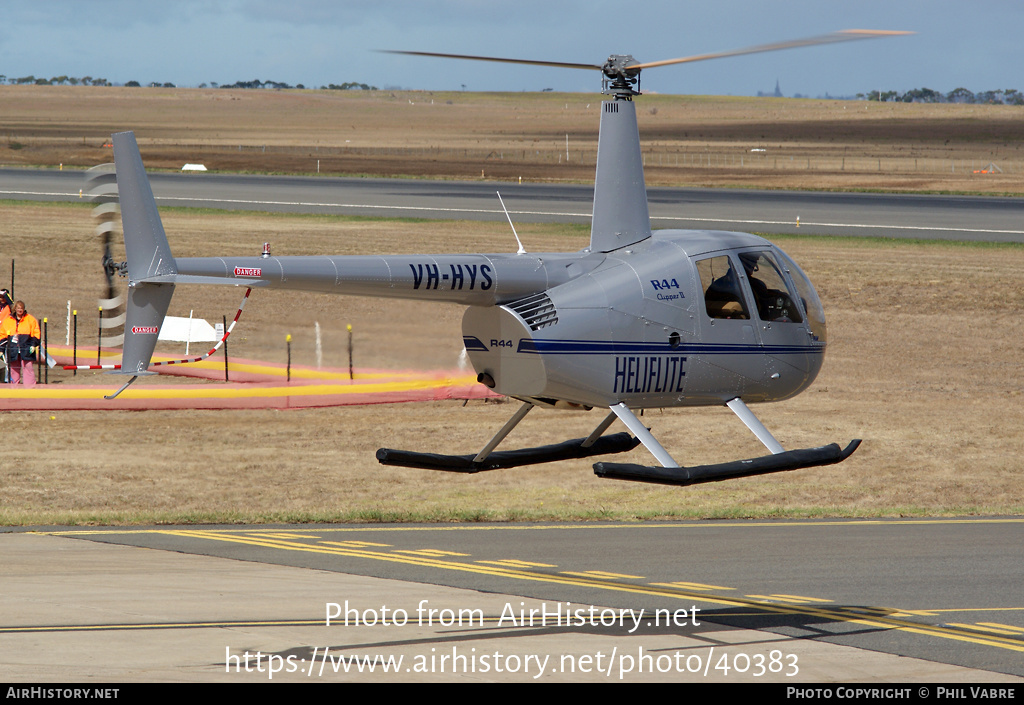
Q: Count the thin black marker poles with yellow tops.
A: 6